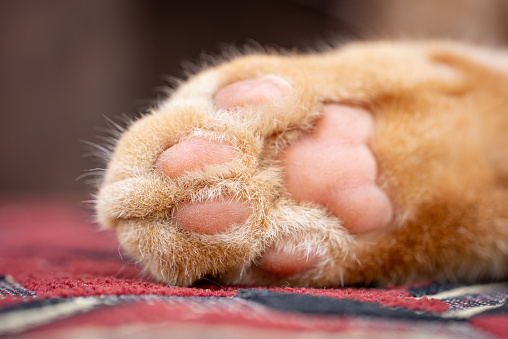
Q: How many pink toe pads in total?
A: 4